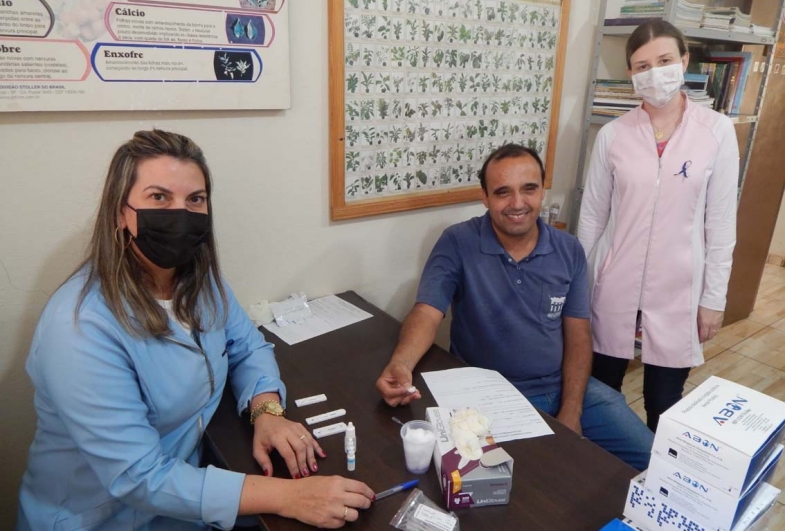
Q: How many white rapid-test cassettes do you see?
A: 3